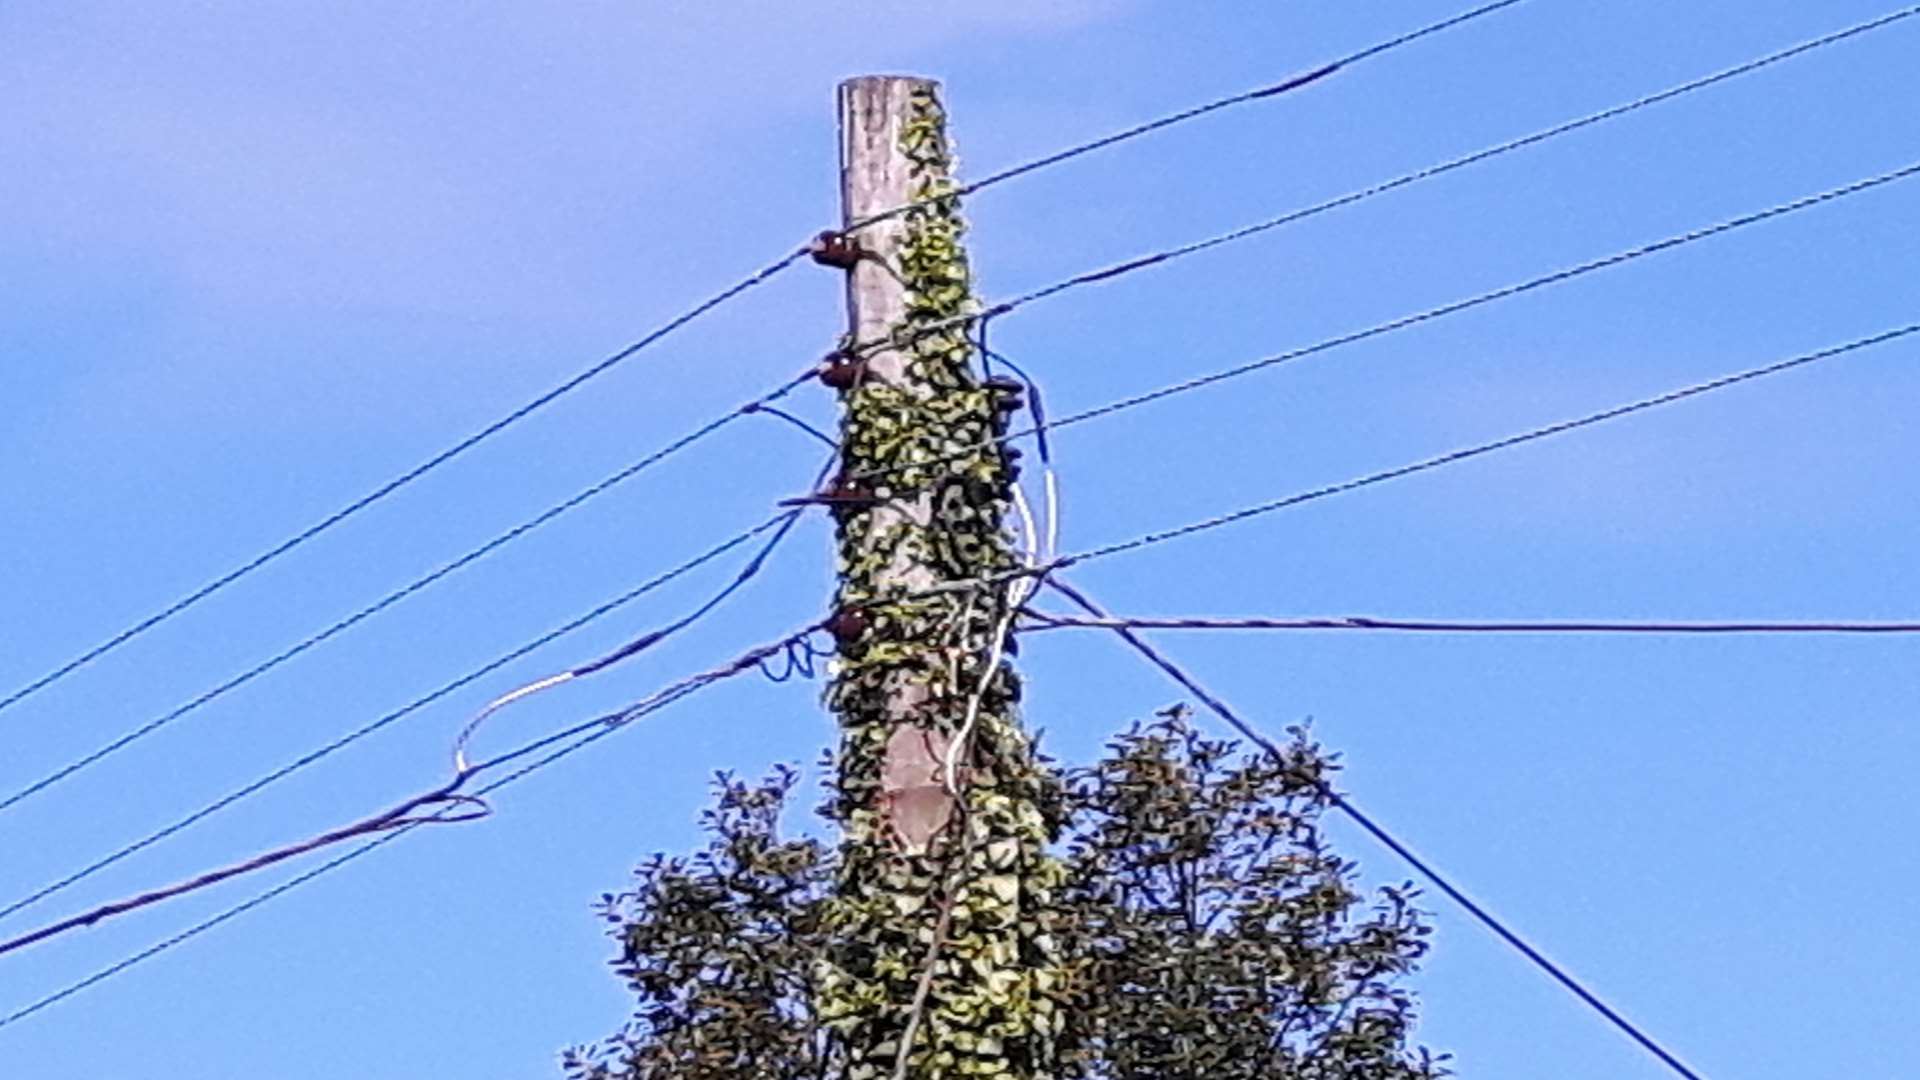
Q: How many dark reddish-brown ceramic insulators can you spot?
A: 4